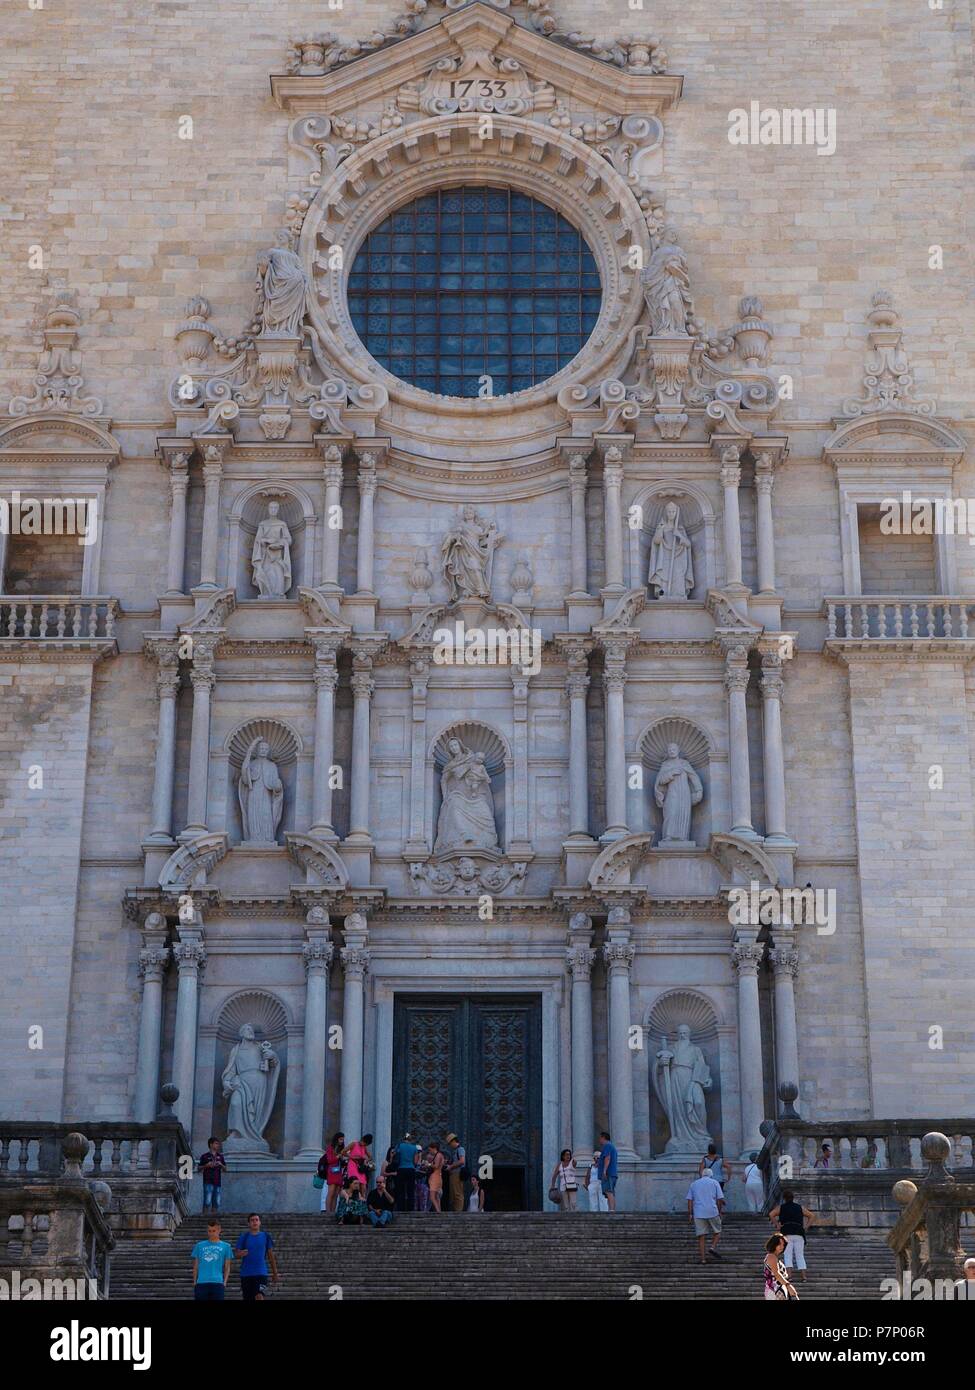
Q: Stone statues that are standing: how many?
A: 10